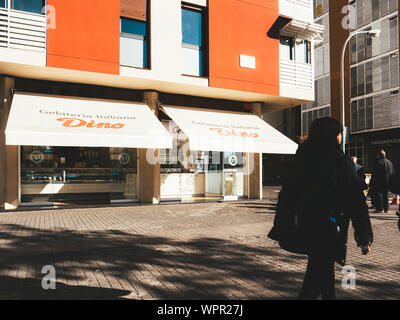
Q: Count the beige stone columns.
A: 3